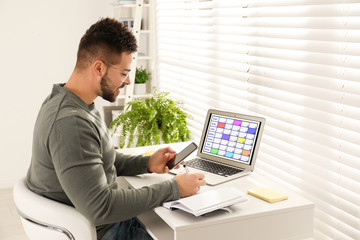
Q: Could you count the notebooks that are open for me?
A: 1